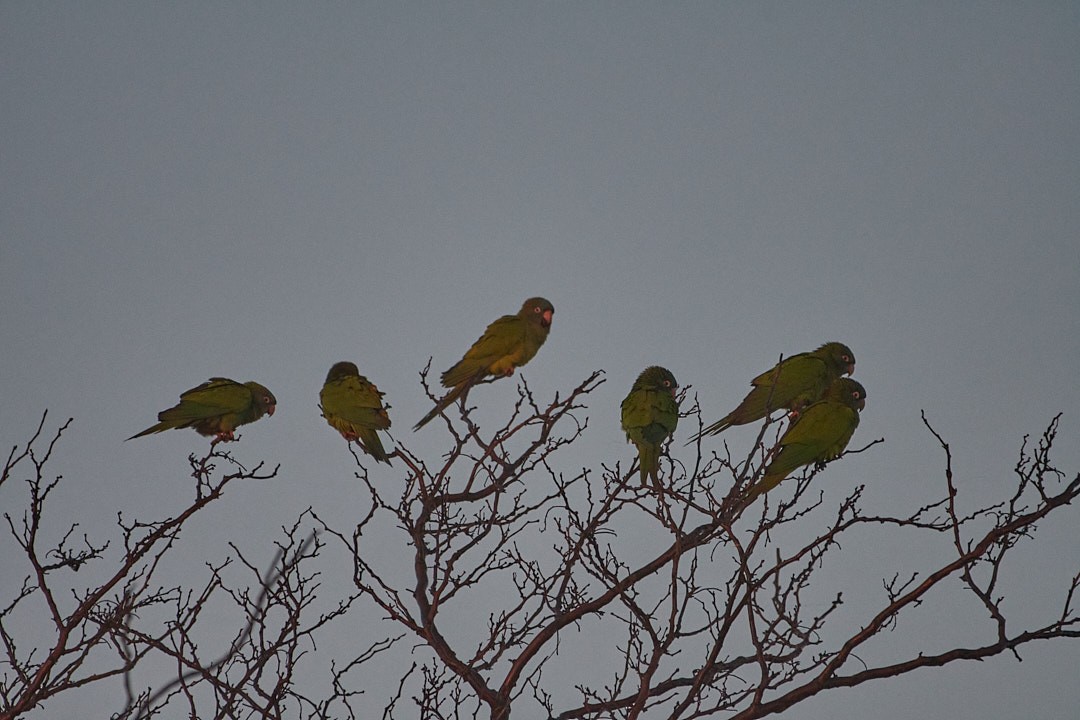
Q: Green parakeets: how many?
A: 6